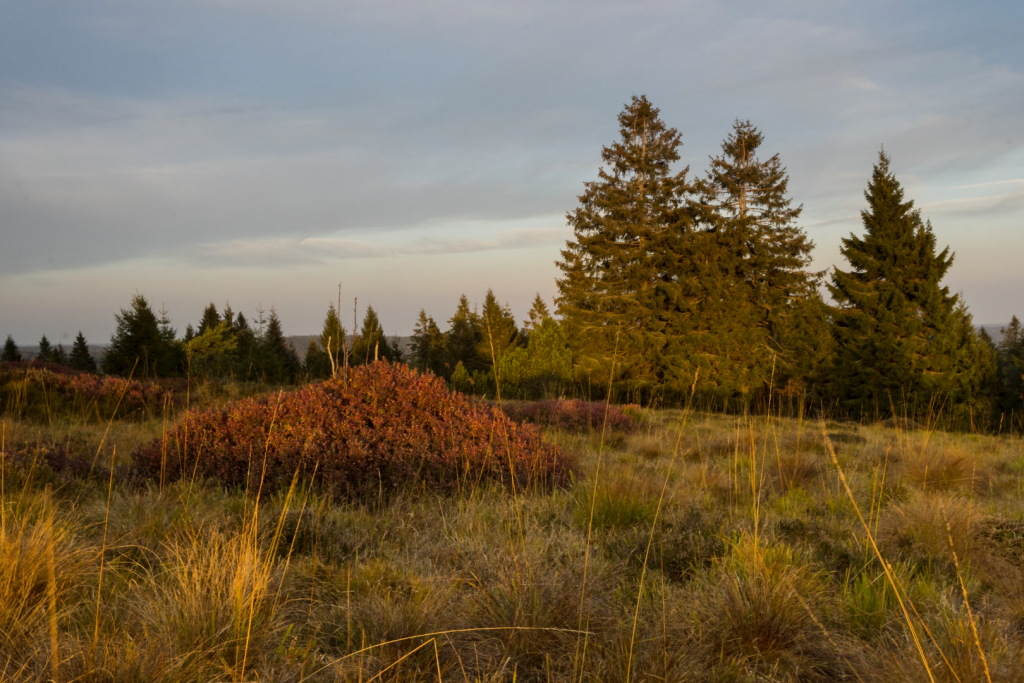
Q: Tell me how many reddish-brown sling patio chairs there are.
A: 0